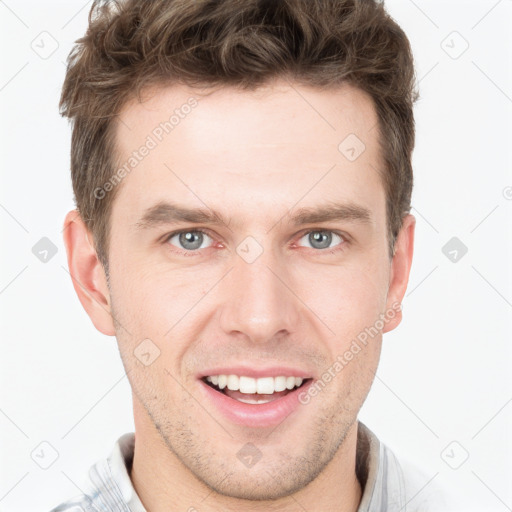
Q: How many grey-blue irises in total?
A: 2